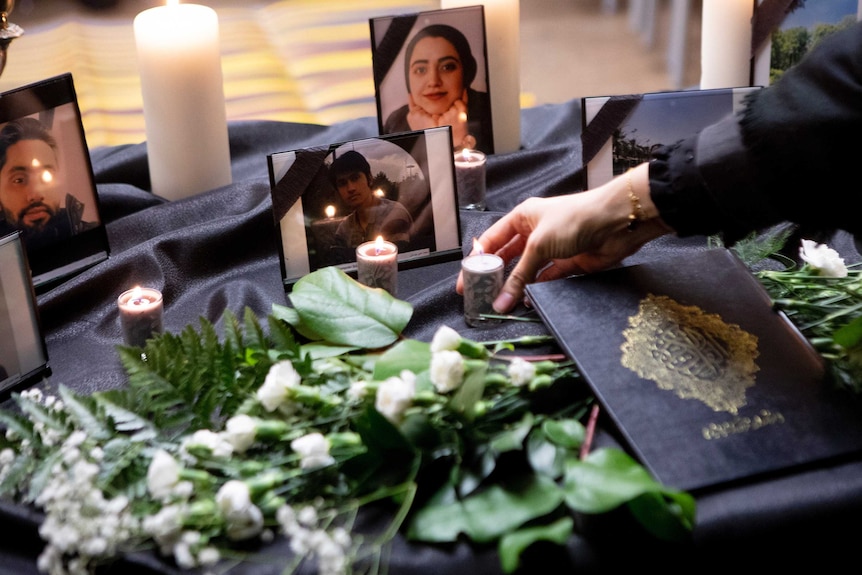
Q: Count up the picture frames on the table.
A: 6